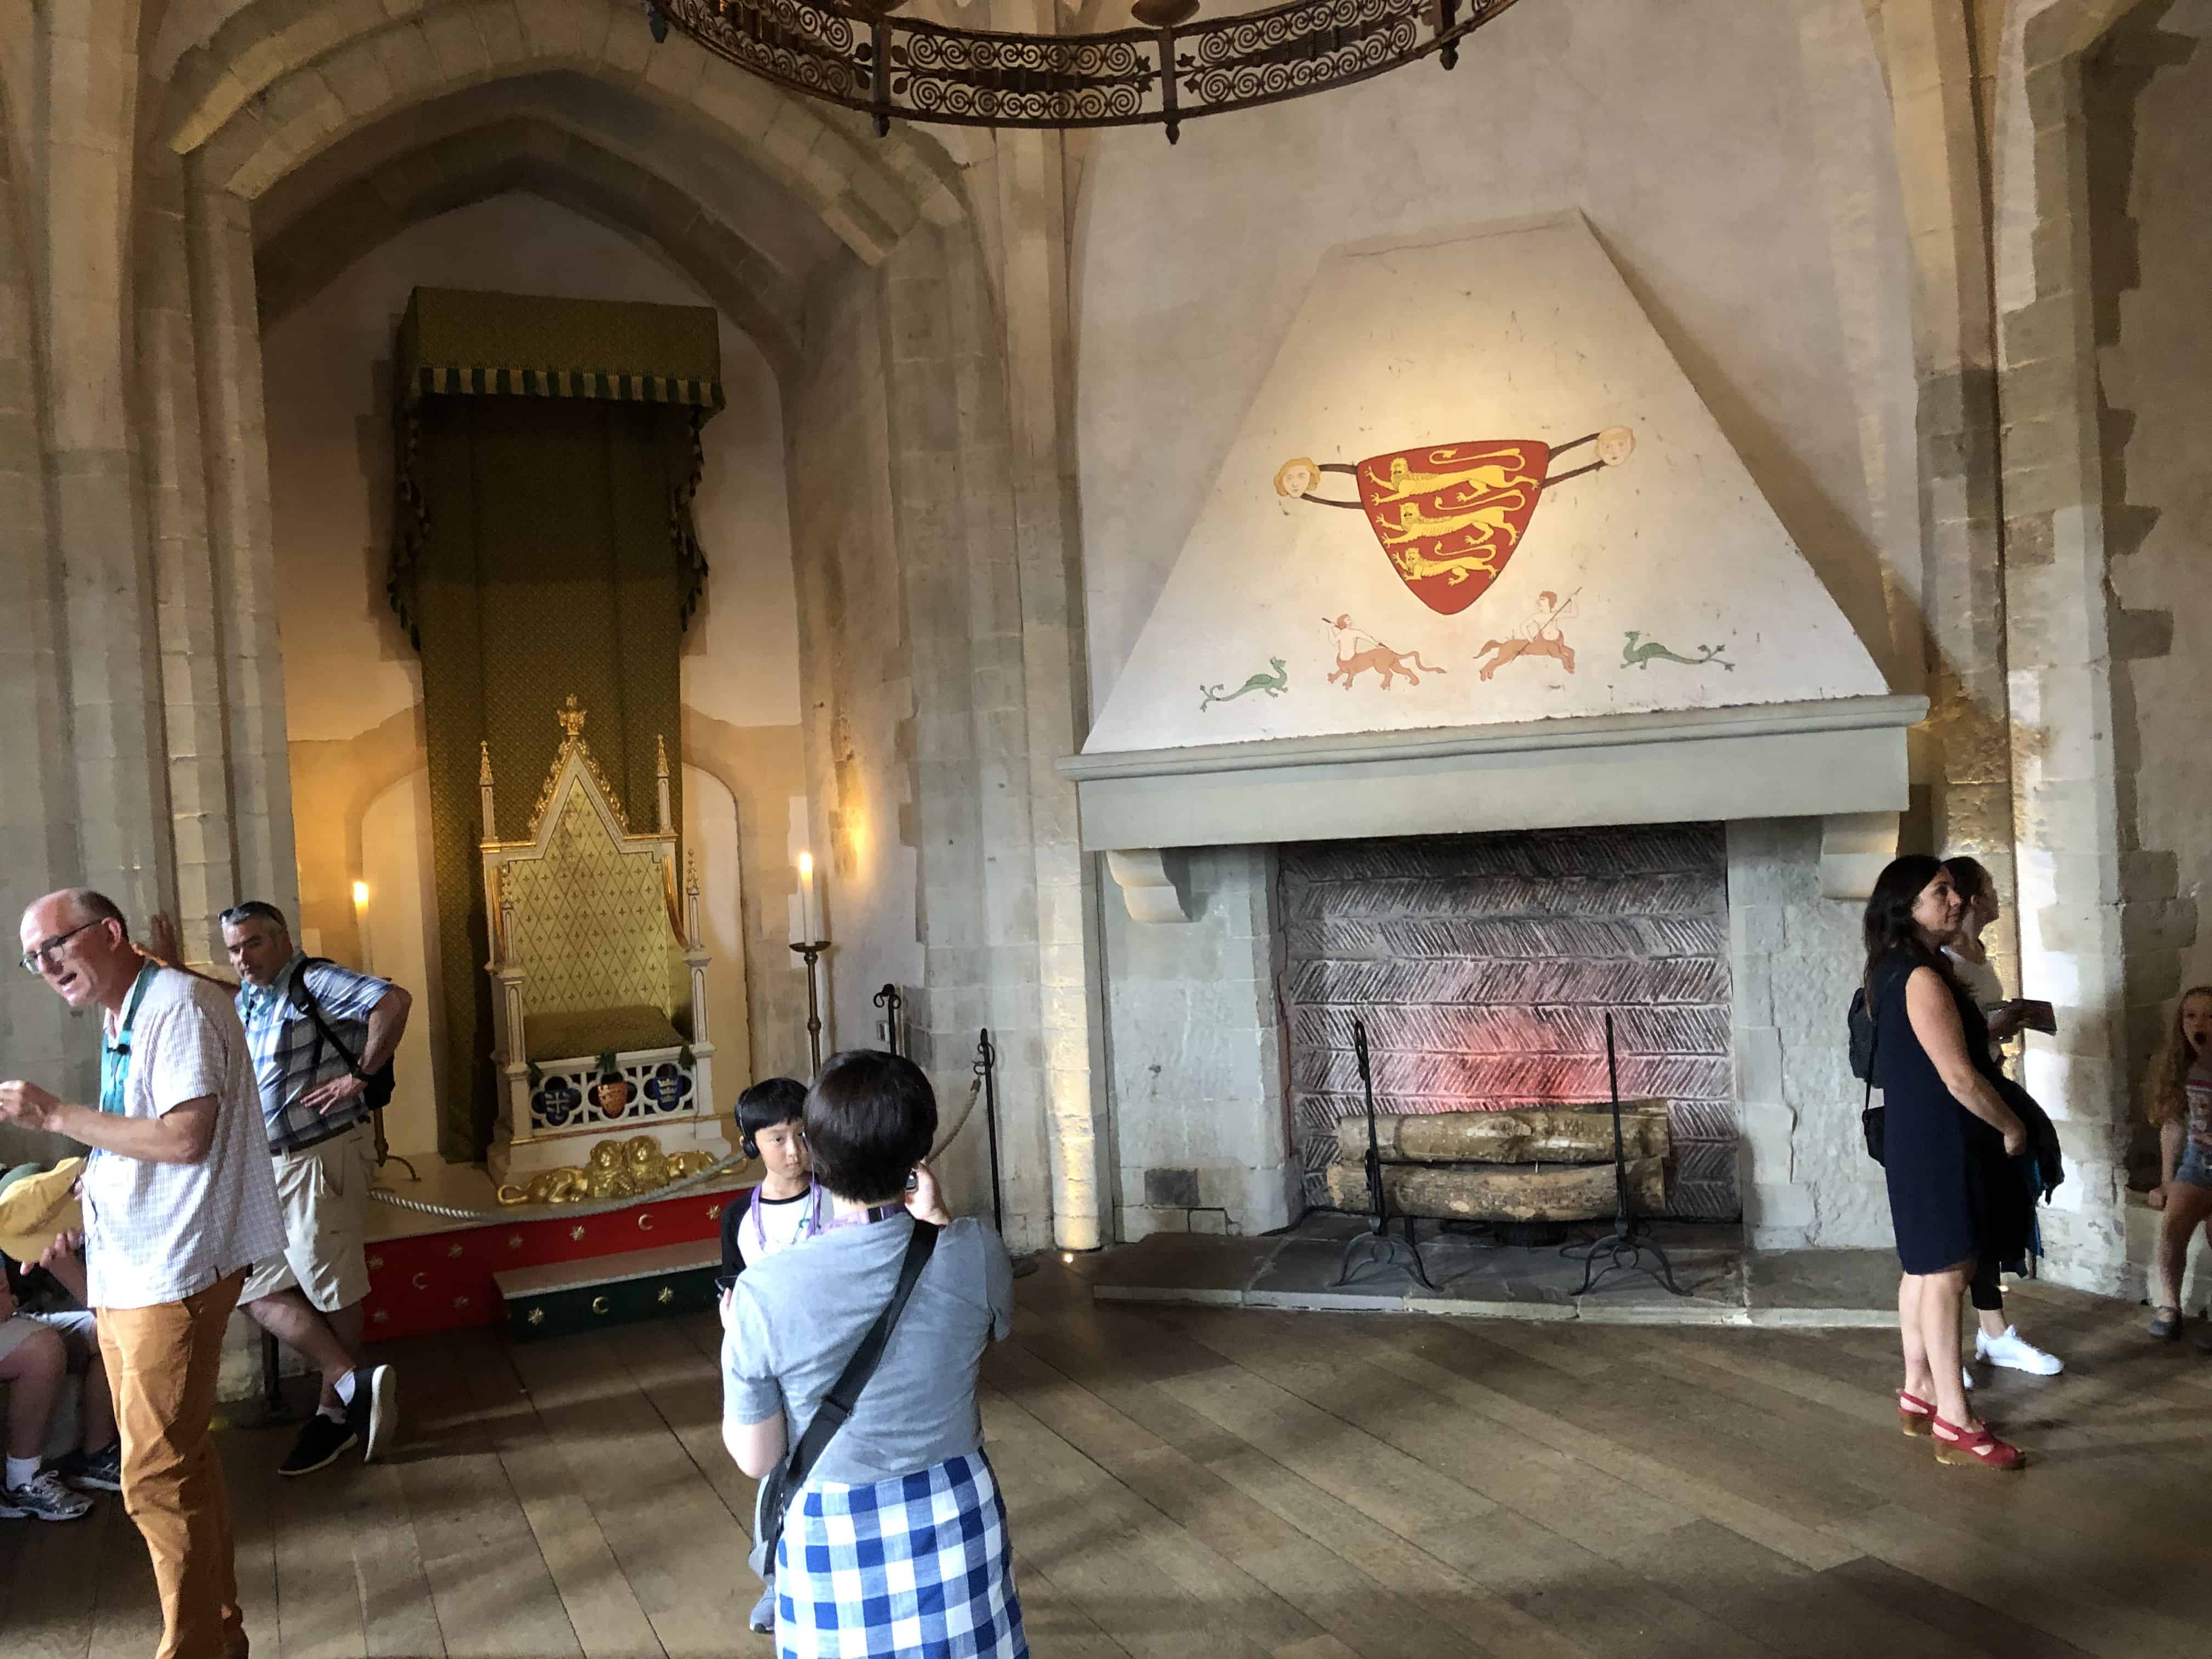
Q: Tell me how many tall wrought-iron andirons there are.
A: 2